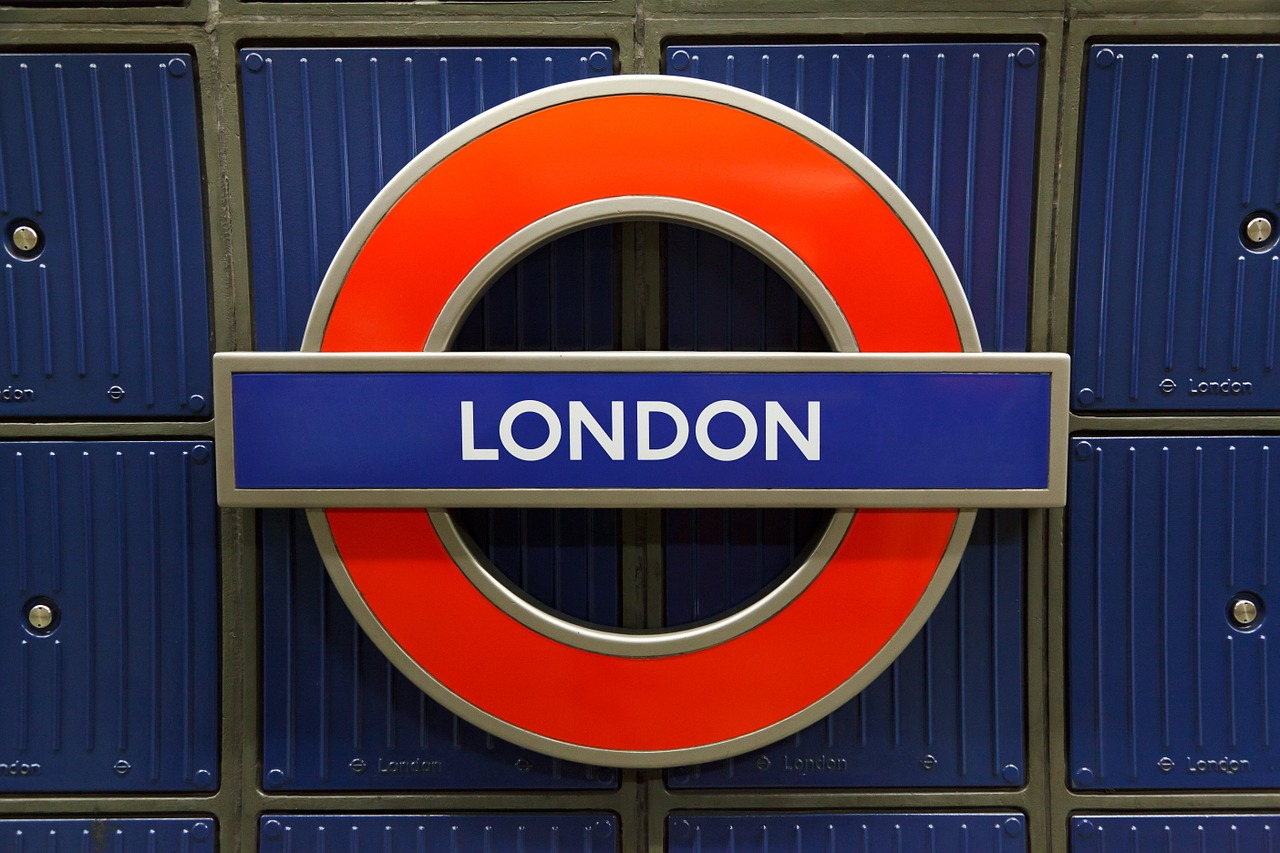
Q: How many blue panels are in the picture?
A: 12